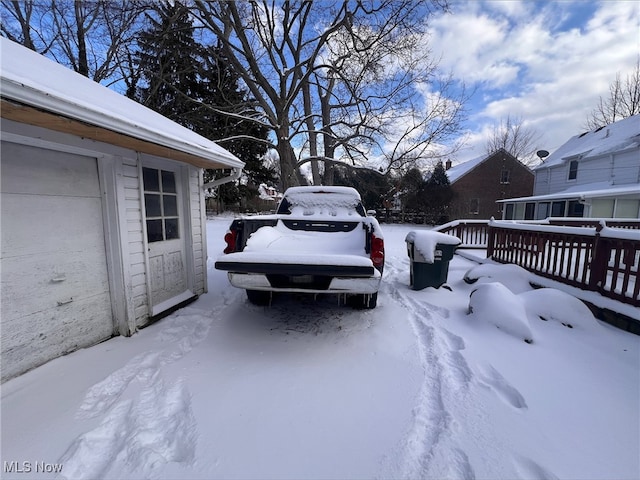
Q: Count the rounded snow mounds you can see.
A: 3